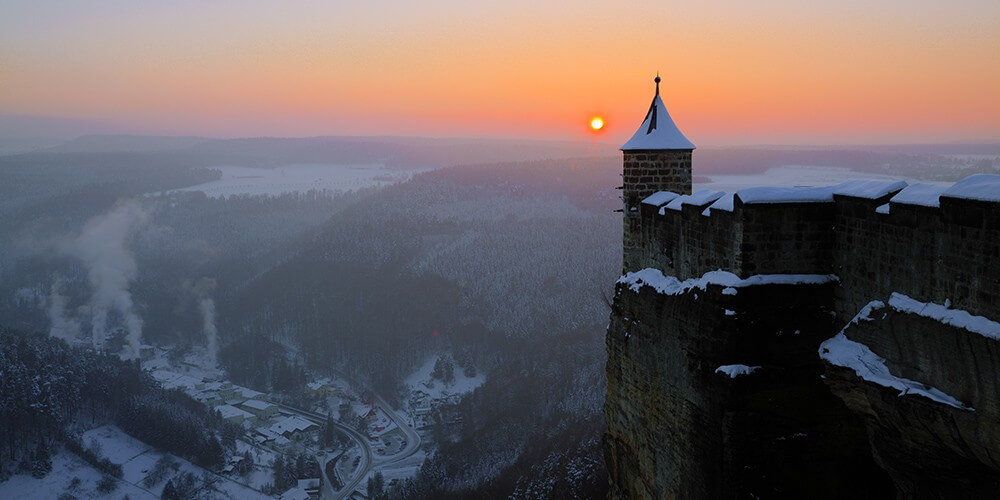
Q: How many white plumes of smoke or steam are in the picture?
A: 4